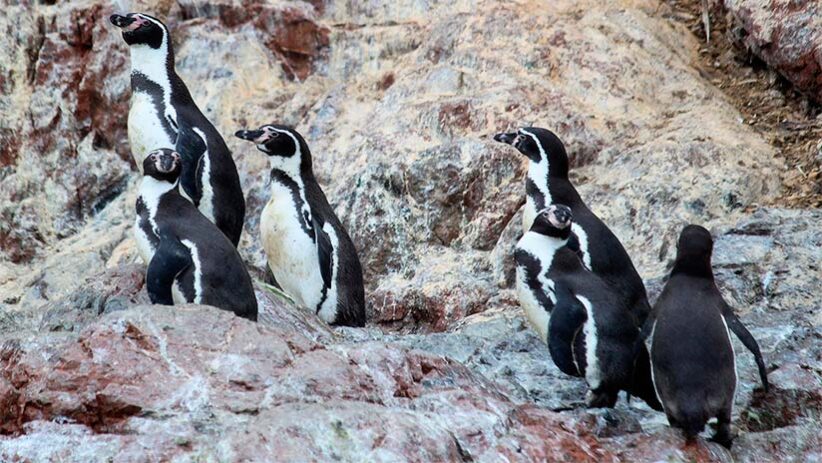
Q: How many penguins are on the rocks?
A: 6